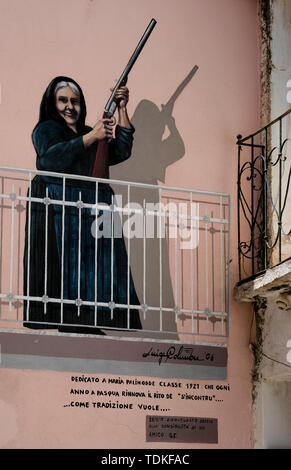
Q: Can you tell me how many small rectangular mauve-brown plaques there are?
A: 1